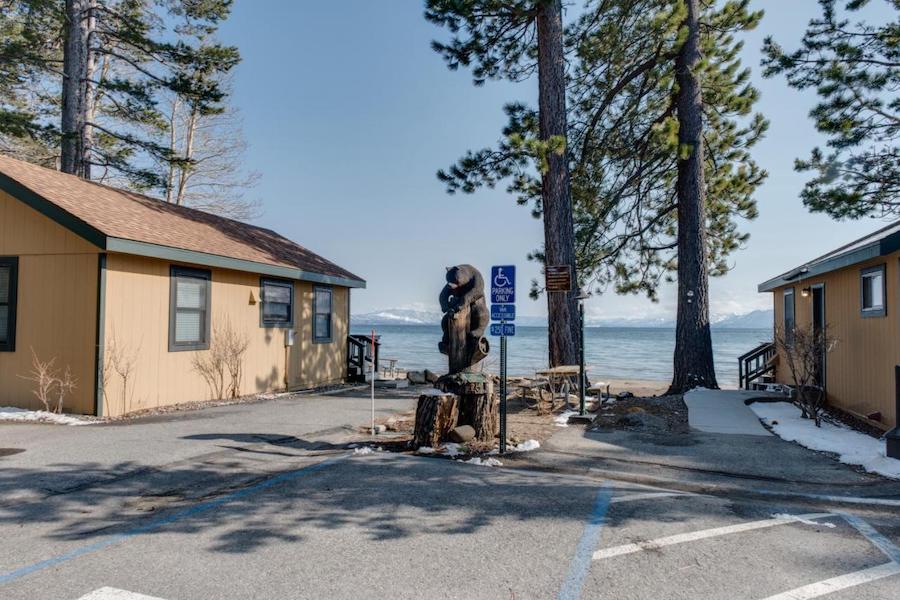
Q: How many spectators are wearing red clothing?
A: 0